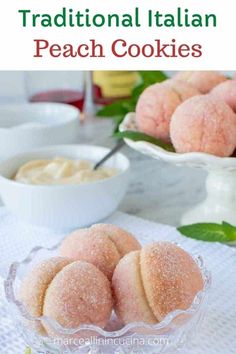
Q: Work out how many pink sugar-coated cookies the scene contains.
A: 7